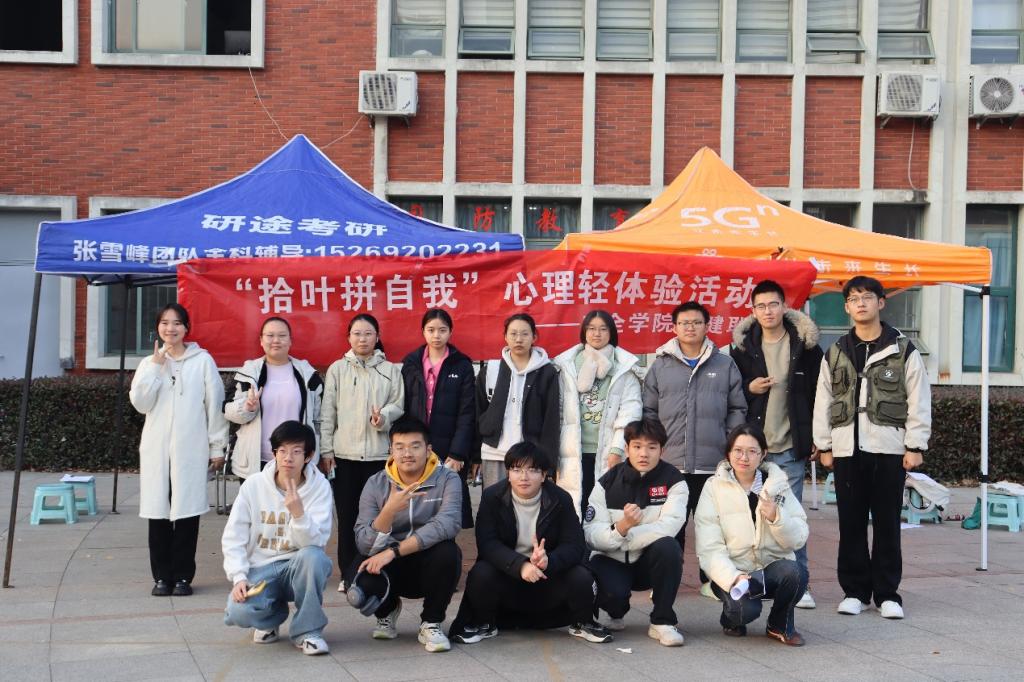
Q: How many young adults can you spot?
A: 14